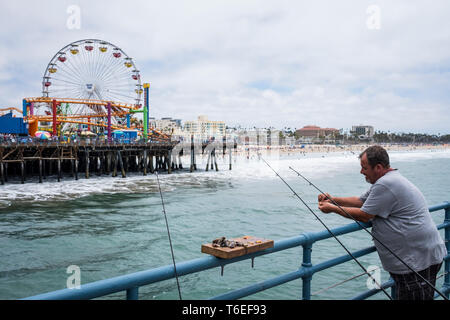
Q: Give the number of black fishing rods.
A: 3